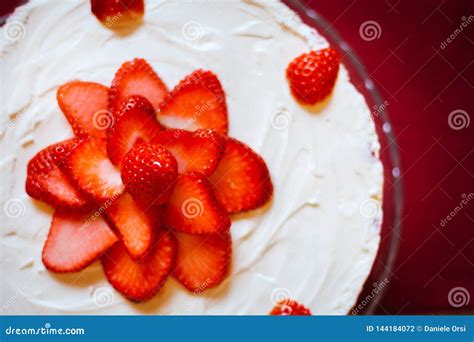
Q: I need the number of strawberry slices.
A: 13